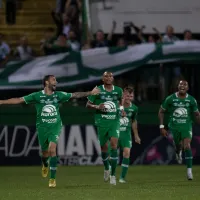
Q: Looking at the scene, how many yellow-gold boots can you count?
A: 2